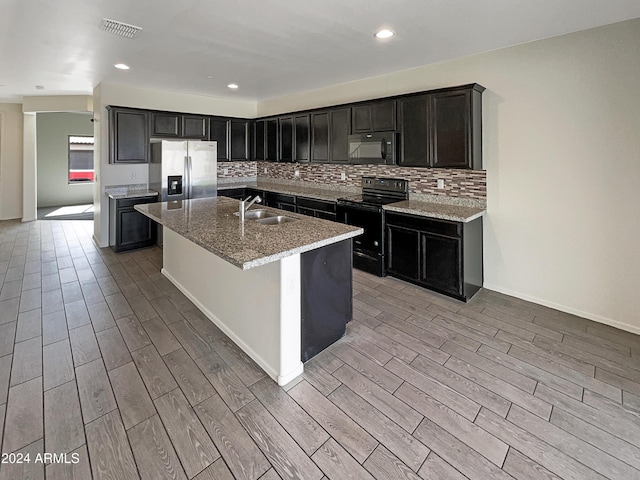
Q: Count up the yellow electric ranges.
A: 0